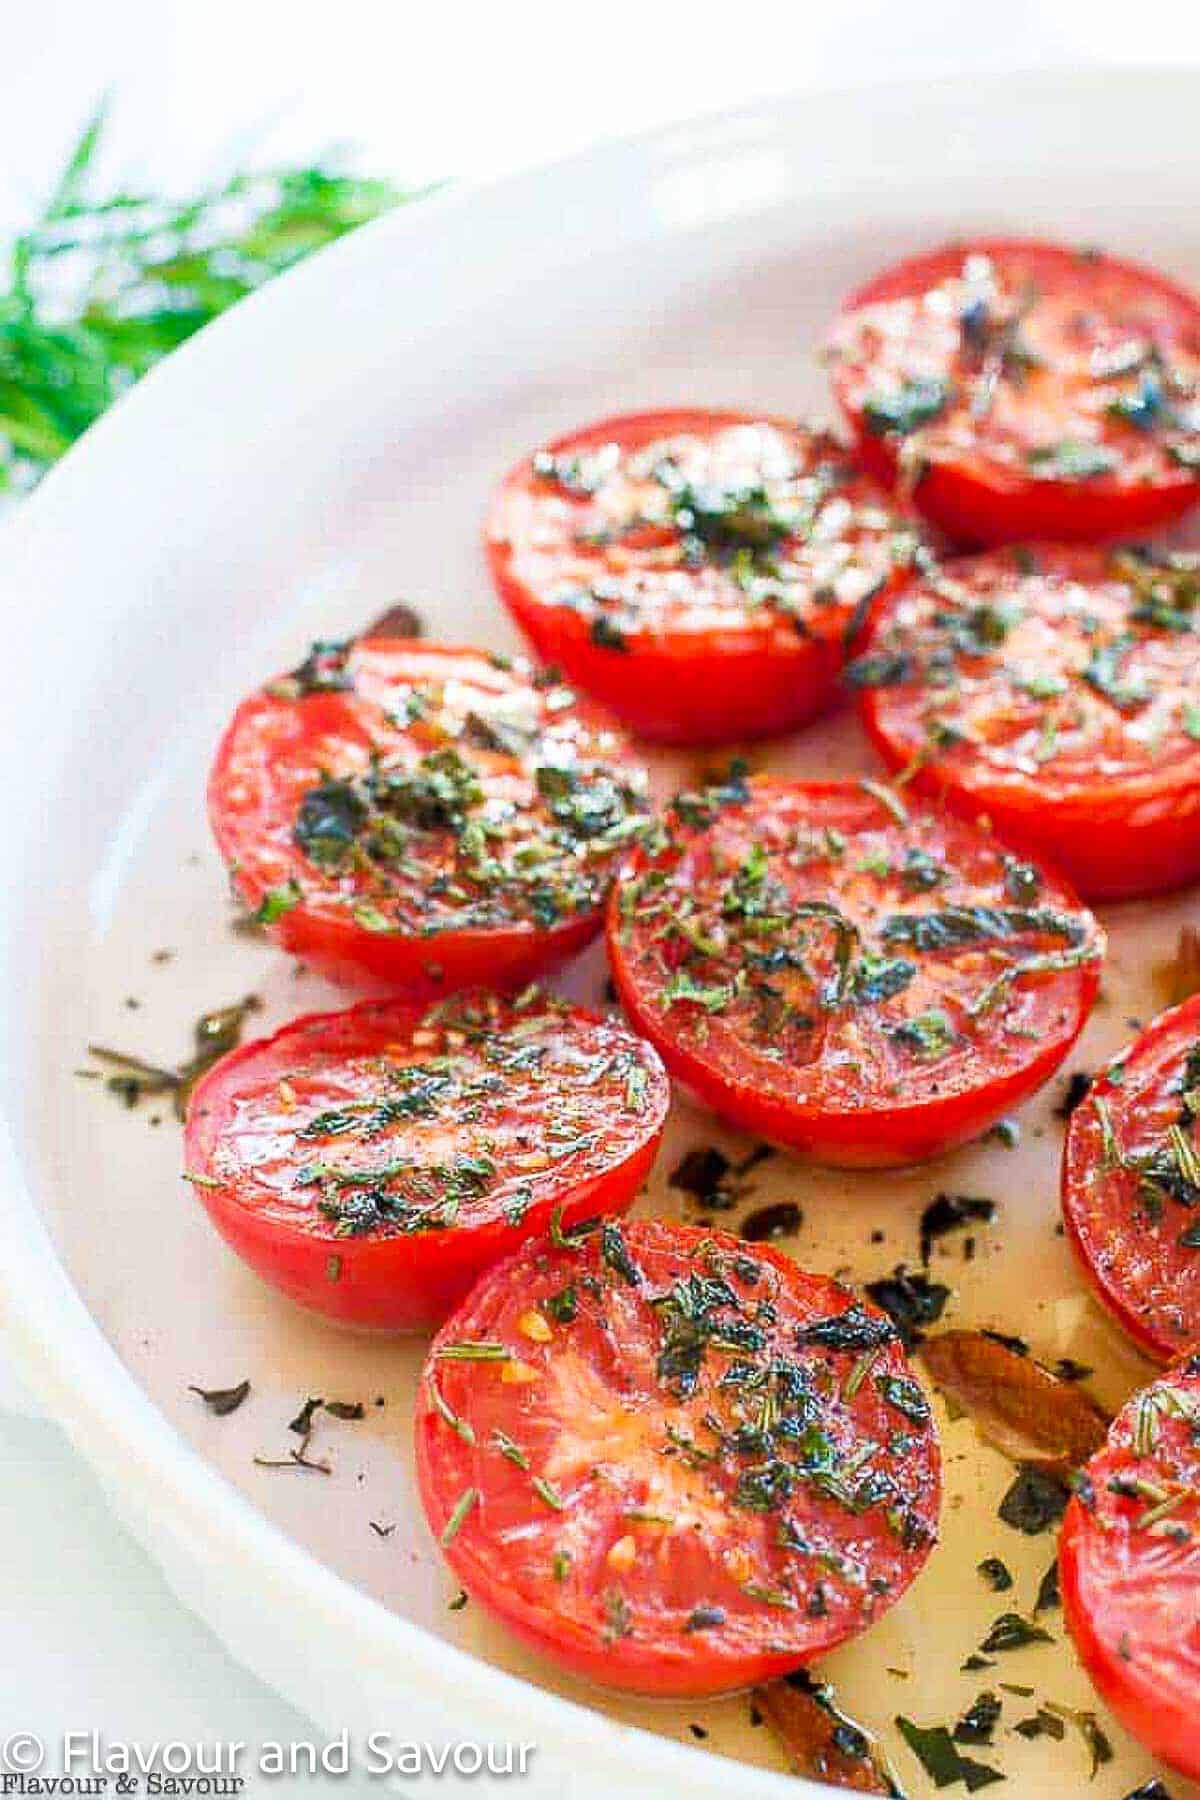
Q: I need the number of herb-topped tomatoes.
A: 9